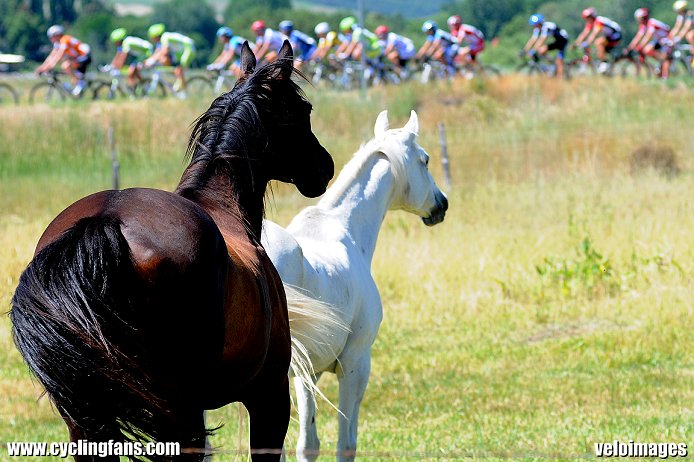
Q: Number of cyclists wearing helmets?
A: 15